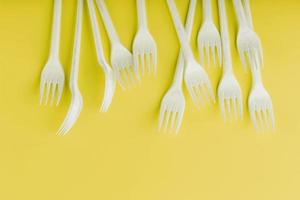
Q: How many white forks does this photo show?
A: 11